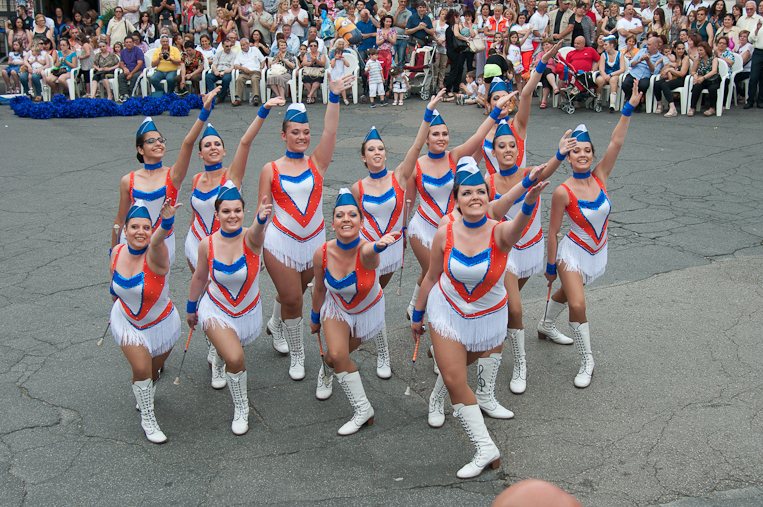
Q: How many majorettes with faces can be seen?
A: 12